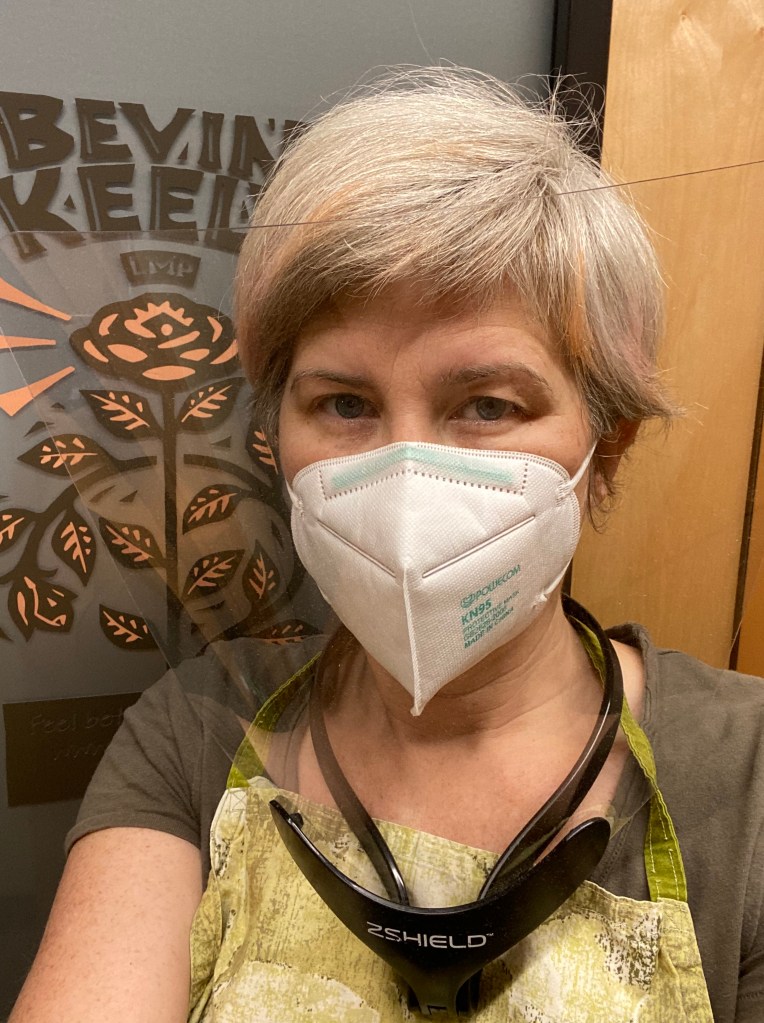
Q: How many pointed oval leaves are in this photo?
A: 12